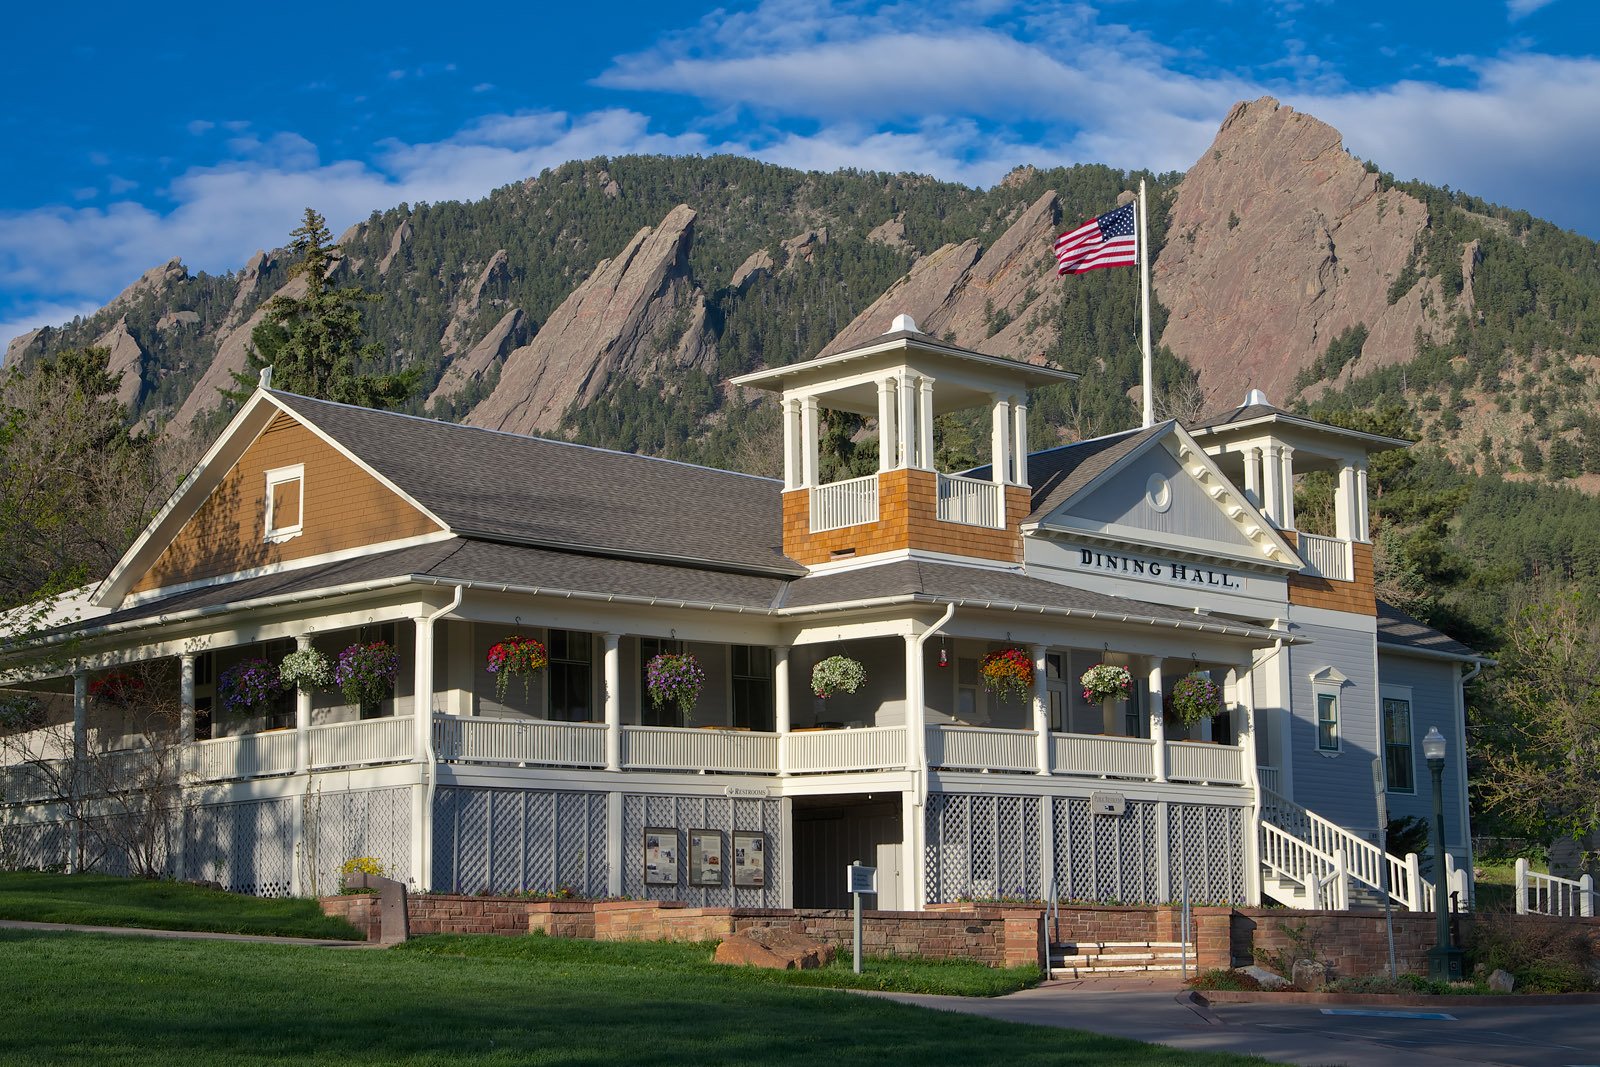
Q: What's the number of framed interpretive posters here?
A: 3